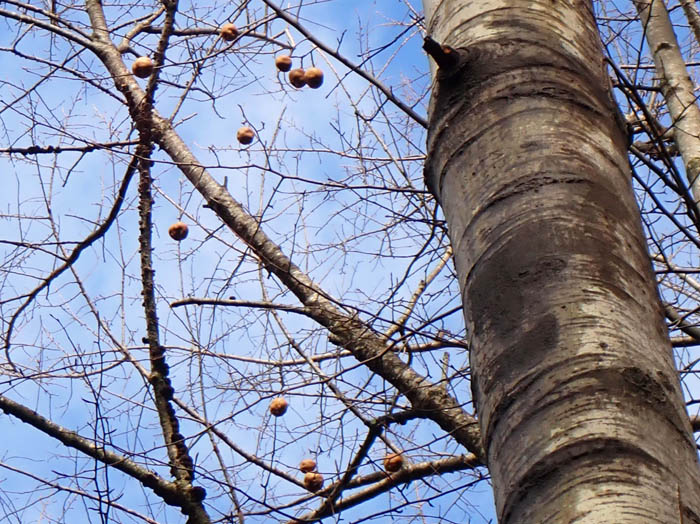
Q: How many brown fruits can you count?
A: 11